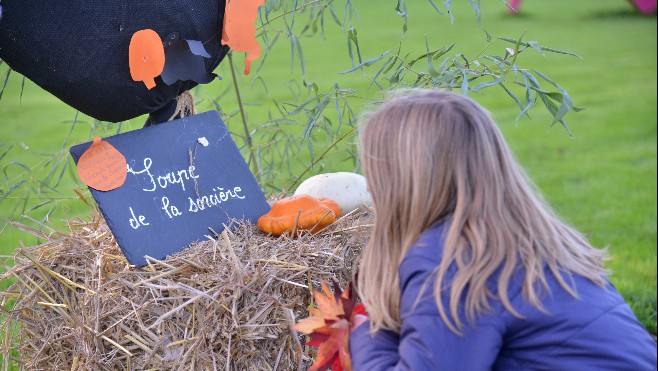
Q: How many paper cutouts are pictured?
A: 4